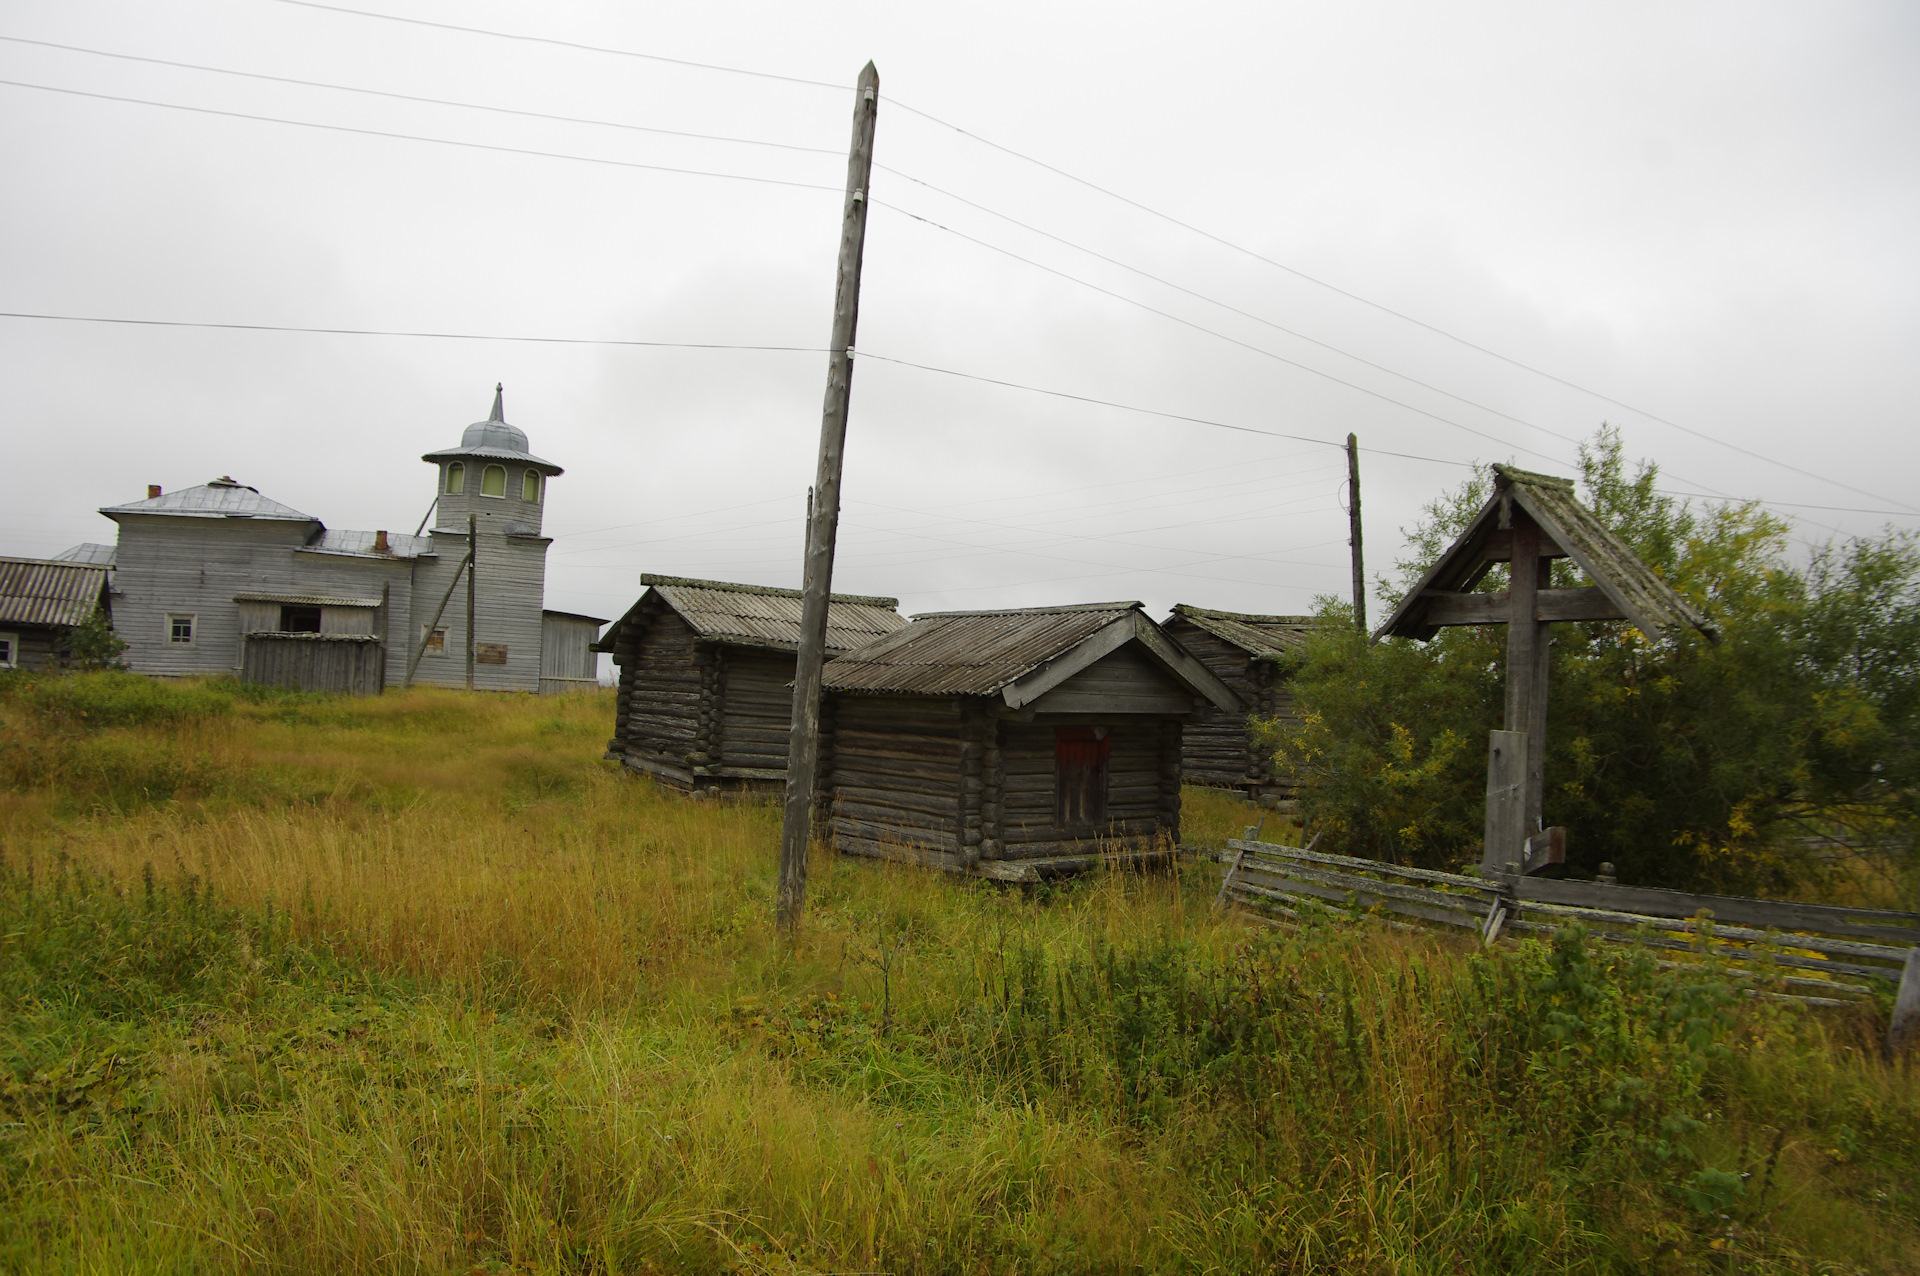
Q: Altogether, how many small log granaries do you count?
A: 3